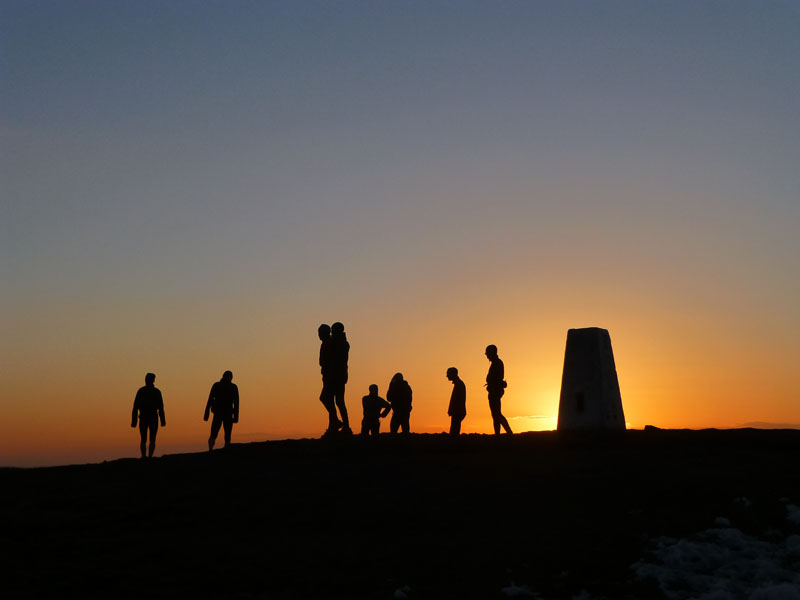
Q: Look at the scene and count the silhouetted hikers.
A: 8